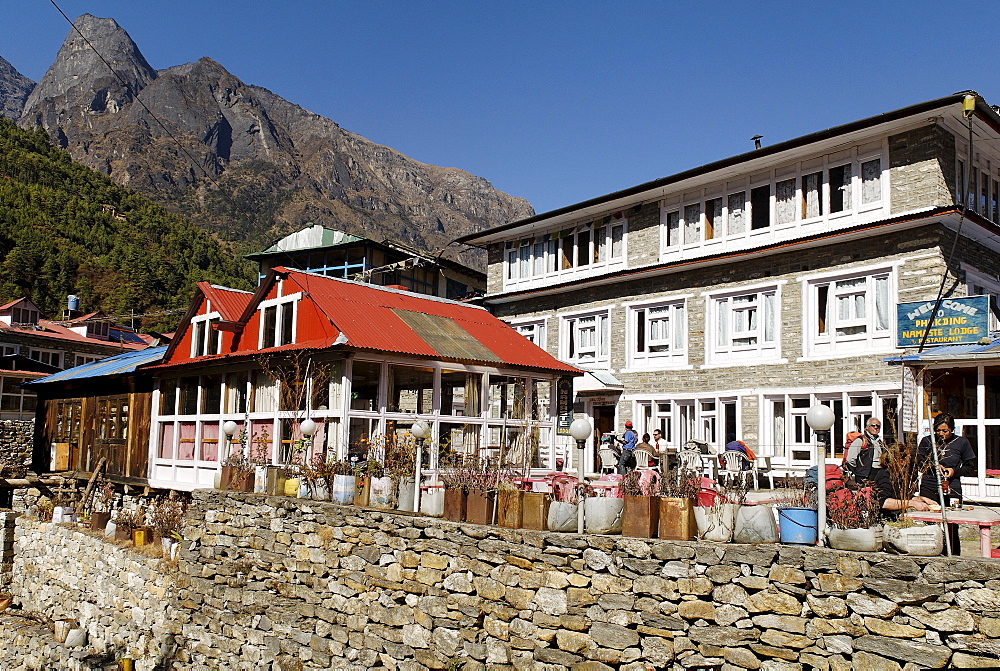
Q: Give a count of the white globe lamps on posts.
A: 5